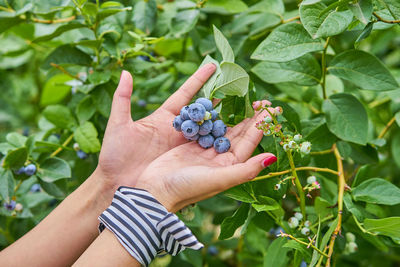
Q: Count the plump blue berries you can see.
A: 11